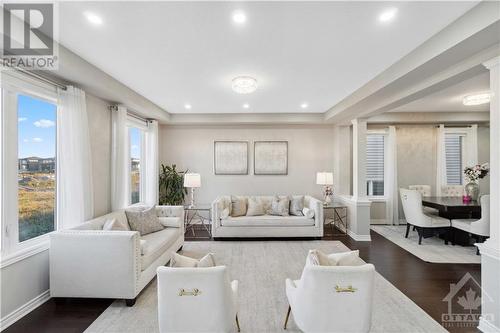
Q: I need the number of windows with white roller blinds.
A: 2